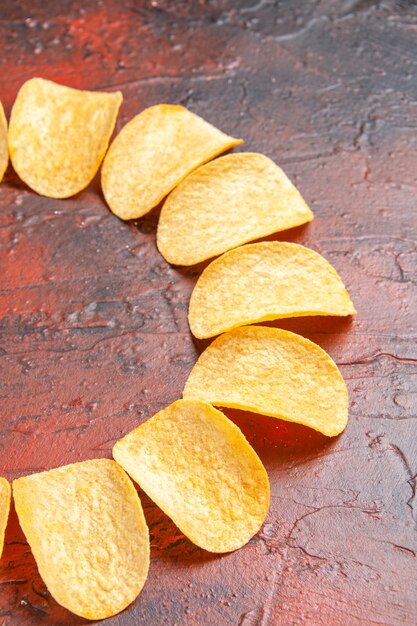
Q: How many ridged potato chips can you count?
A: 0